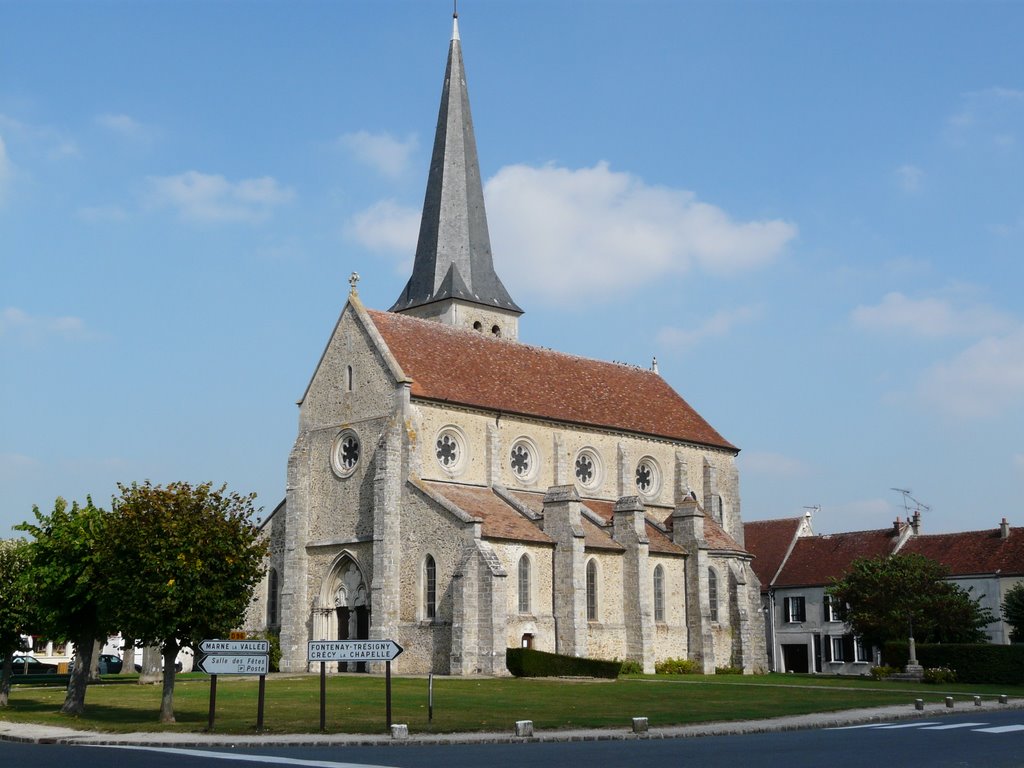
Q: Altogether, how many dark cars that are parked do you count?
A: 2